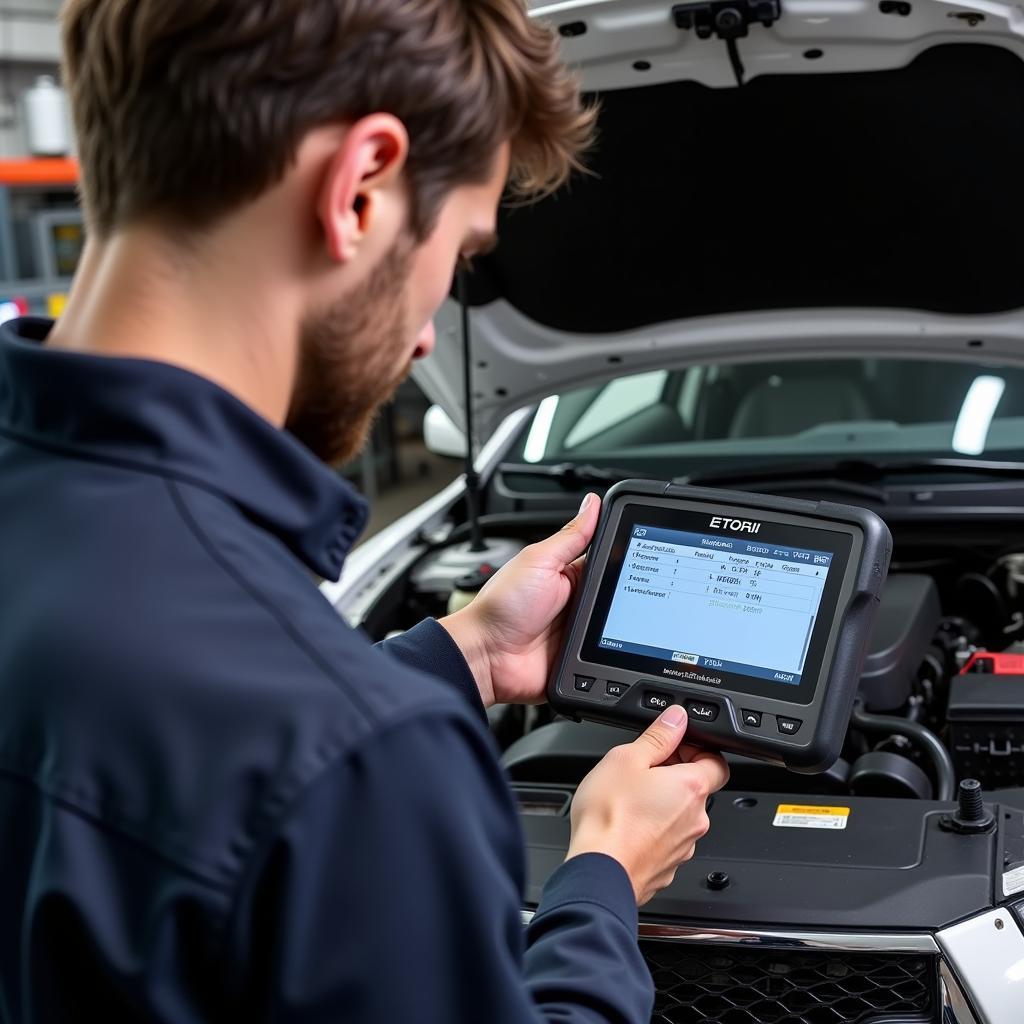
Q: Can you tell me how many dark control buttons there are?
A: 6